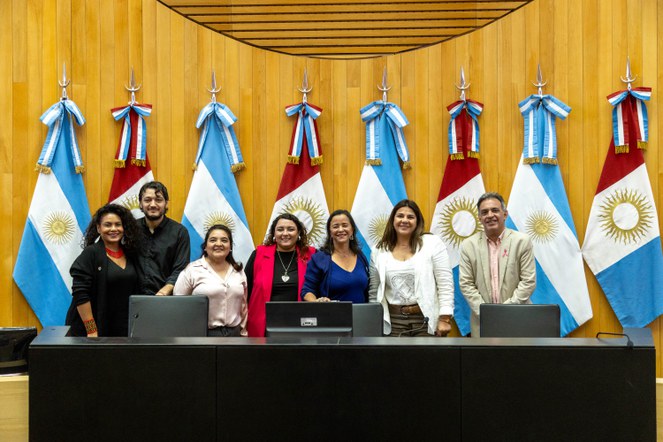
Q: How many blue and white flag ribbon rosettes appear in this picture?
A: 4